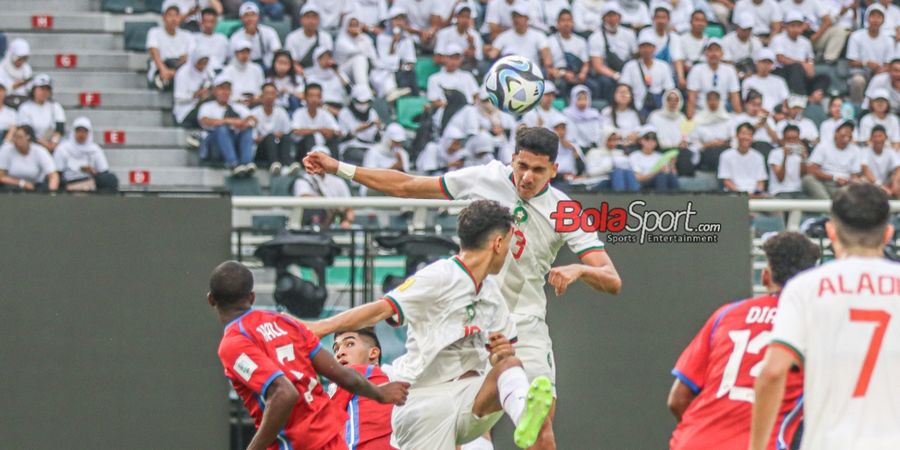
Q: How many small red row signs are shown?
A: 5